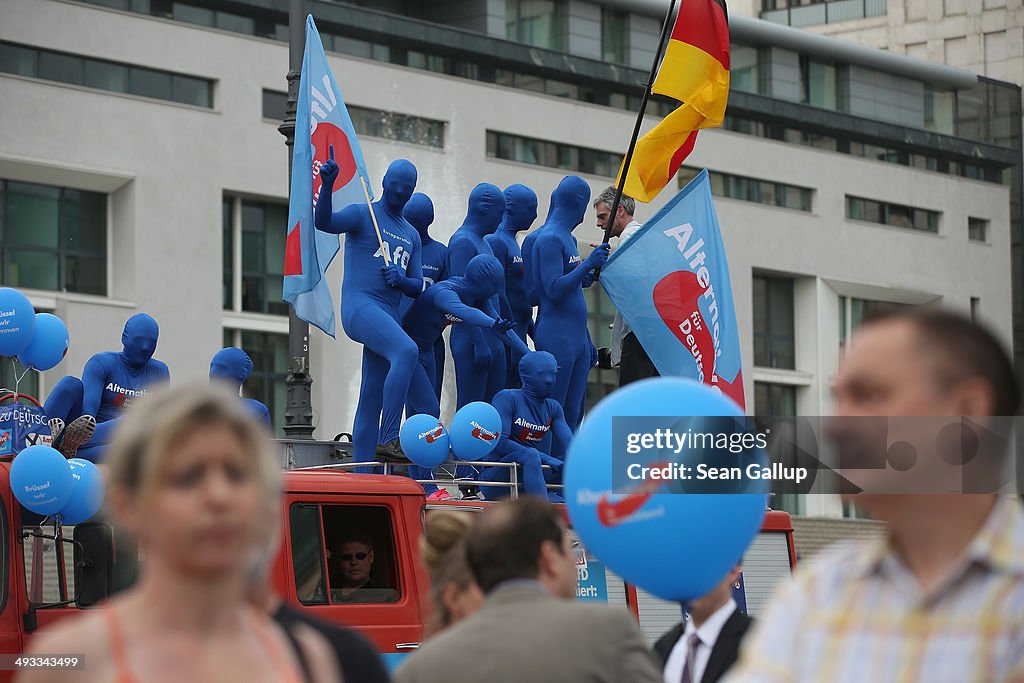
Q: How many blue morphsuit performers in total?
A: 10